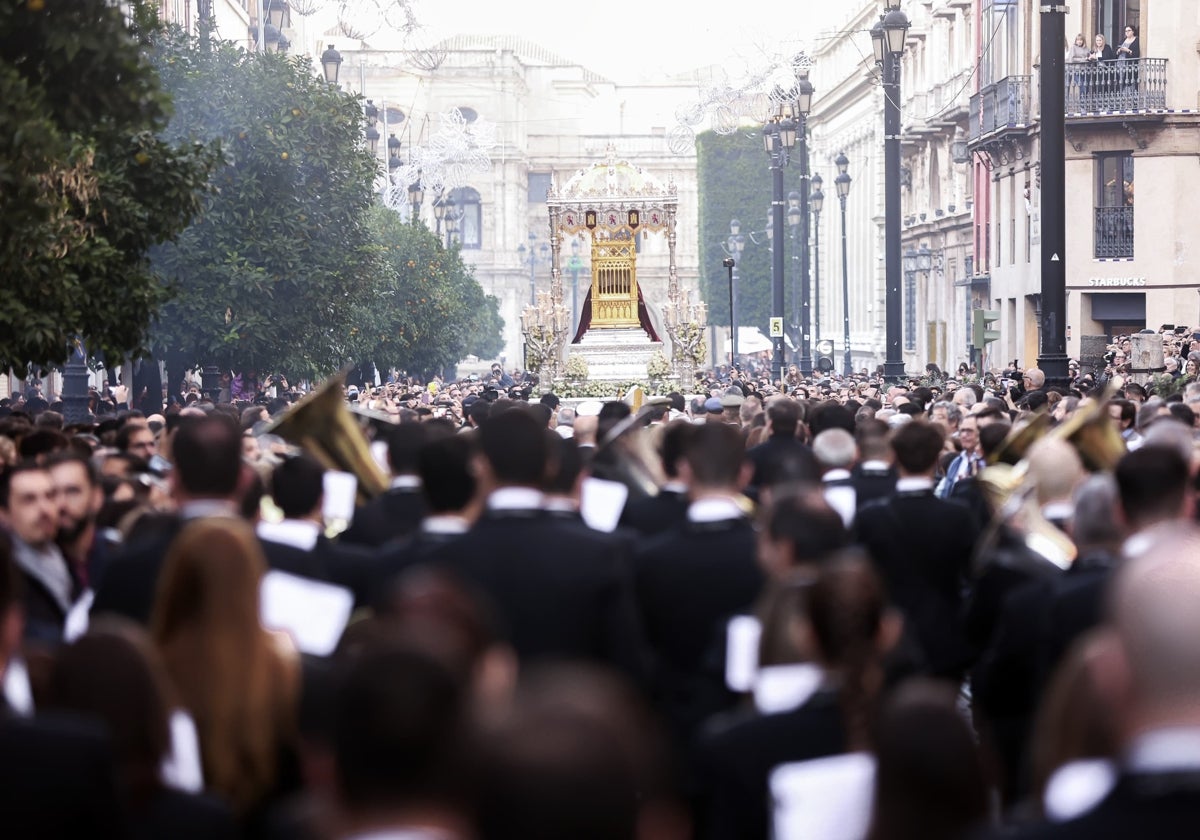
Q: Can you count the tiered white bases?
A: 1